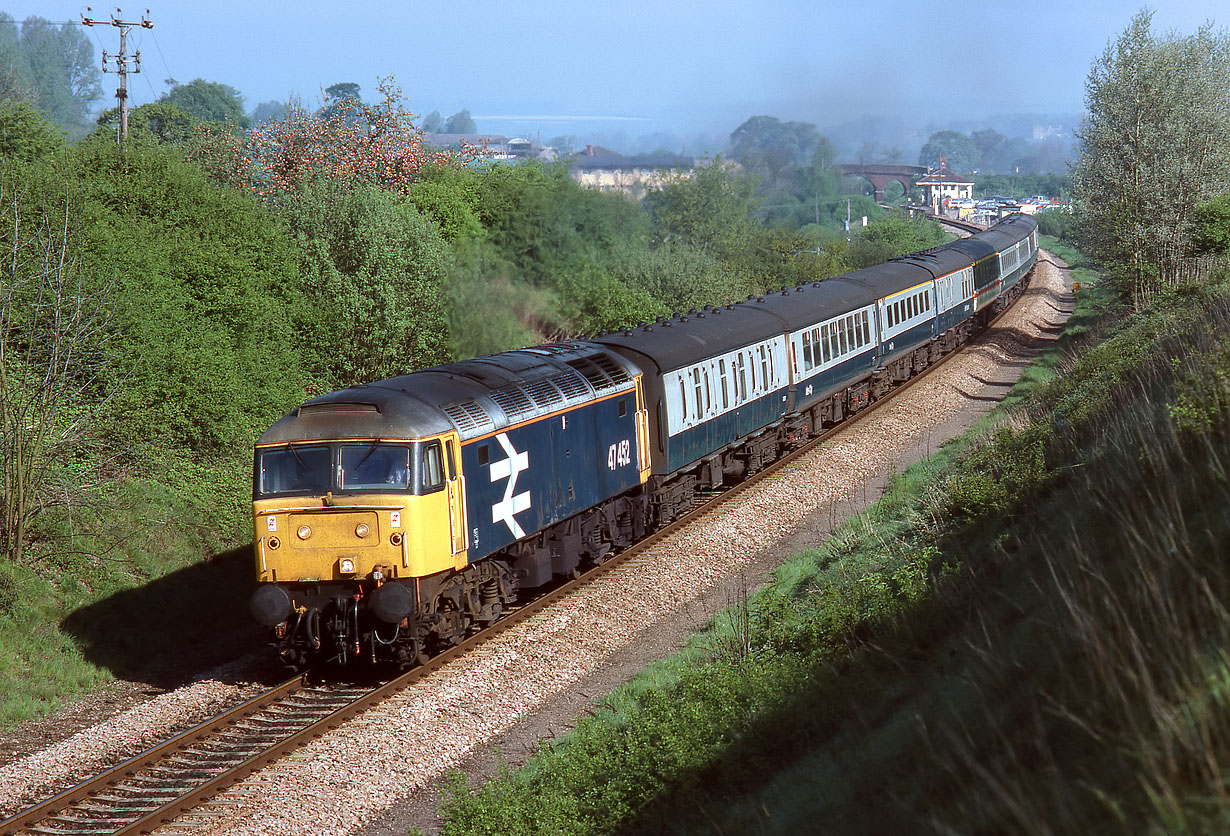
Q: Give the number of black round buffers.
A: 2